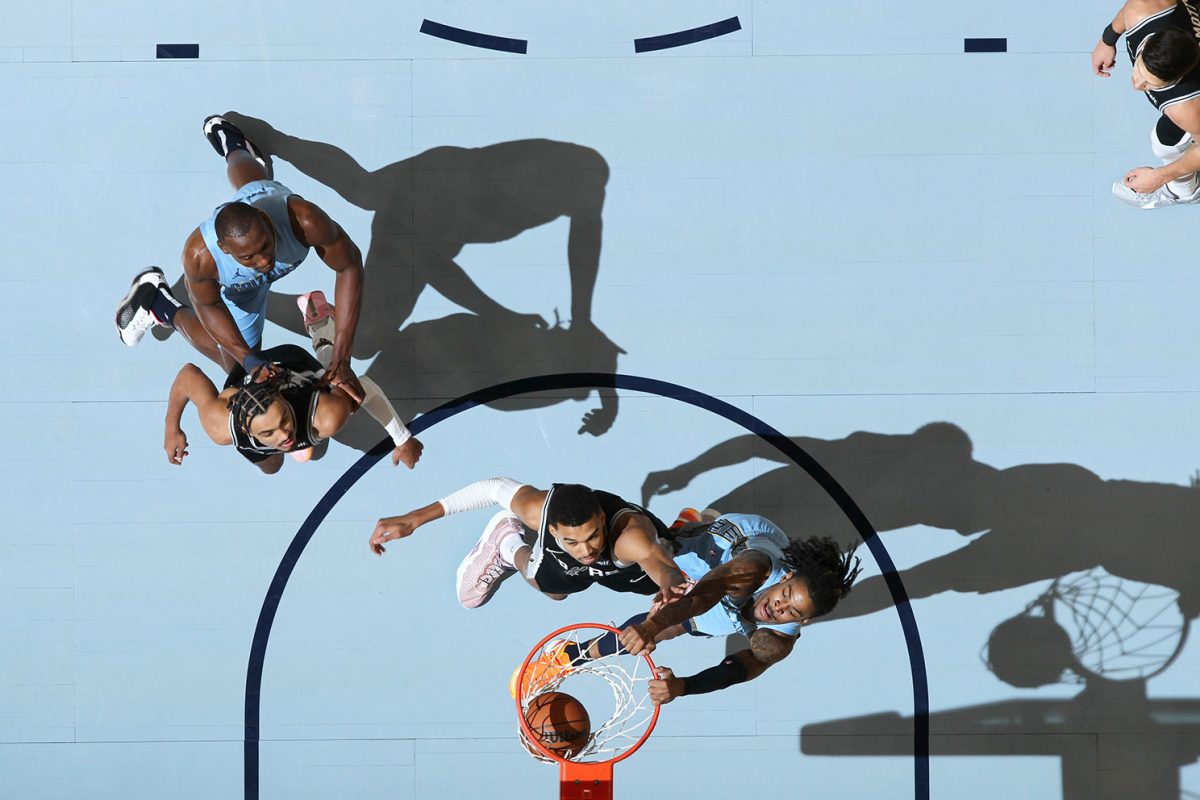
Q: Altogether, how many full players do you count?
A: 4